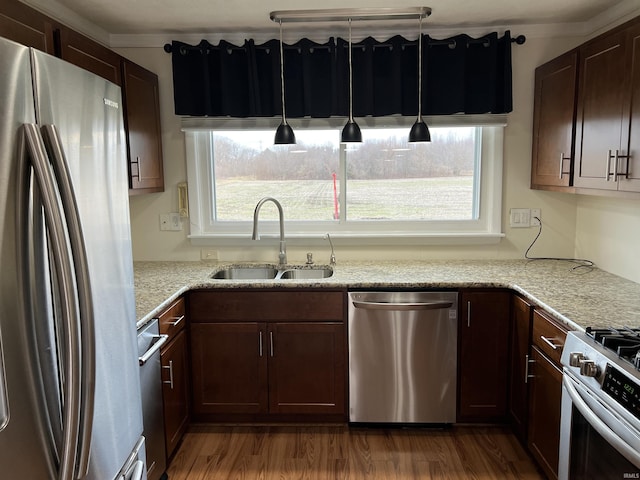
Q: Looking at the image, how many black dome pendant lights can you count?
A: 3